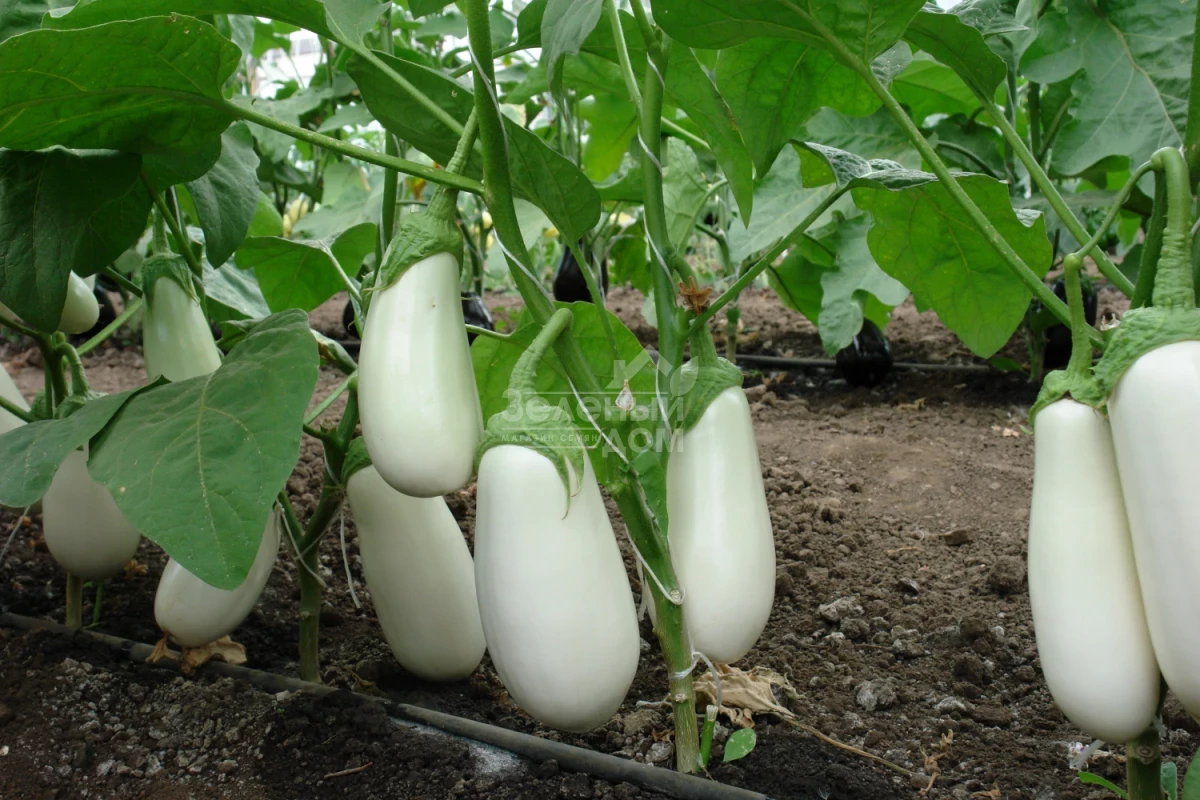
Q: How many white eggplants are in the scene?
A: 11